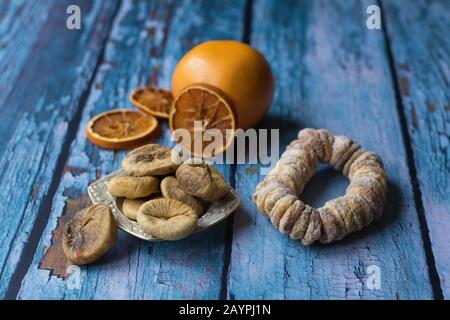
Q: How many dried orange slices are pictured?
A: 3